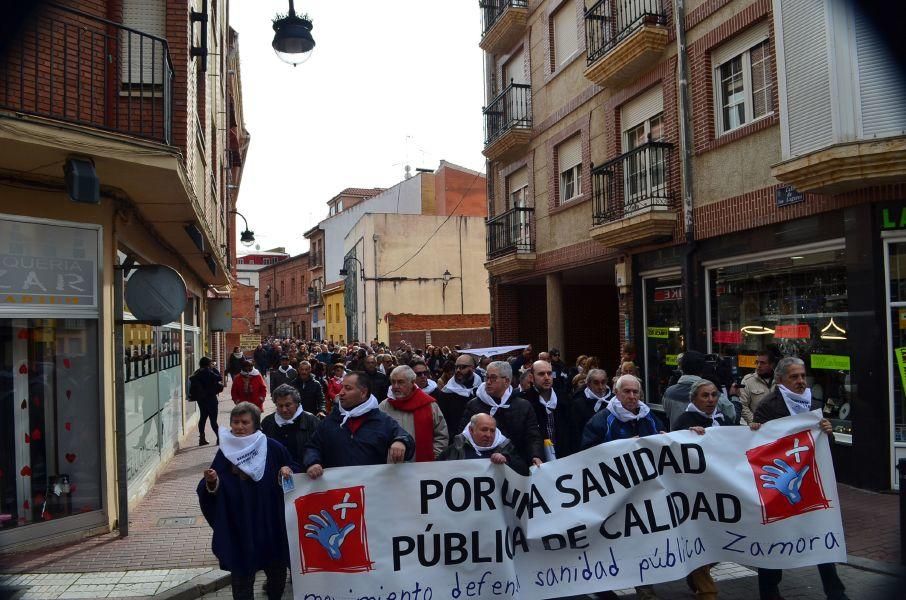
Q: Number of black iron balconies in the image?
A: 6